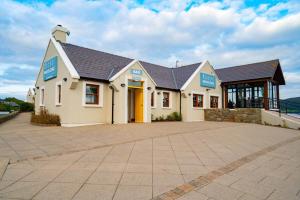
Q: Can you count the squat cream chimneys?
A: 1